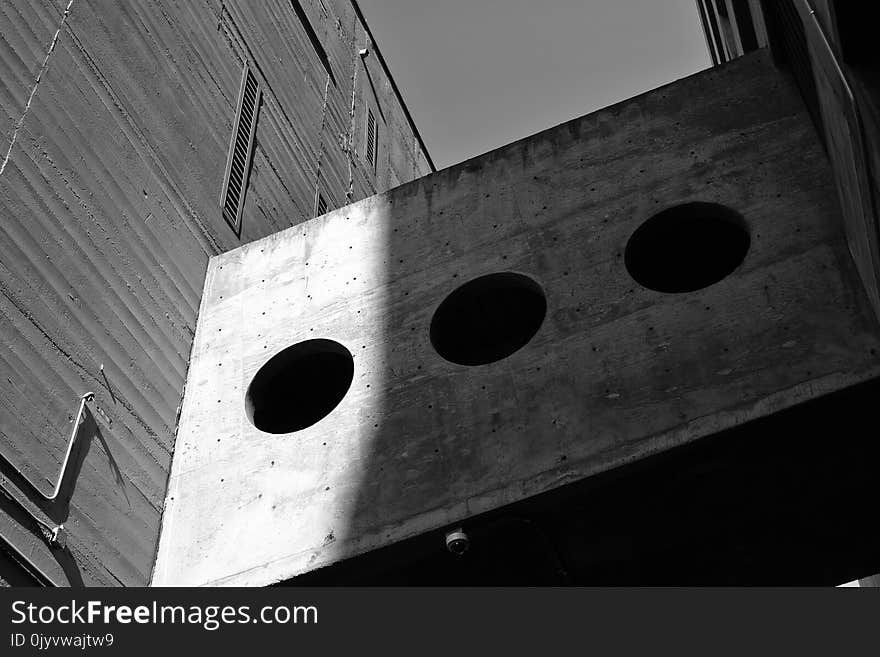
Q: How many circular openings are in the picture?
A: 3